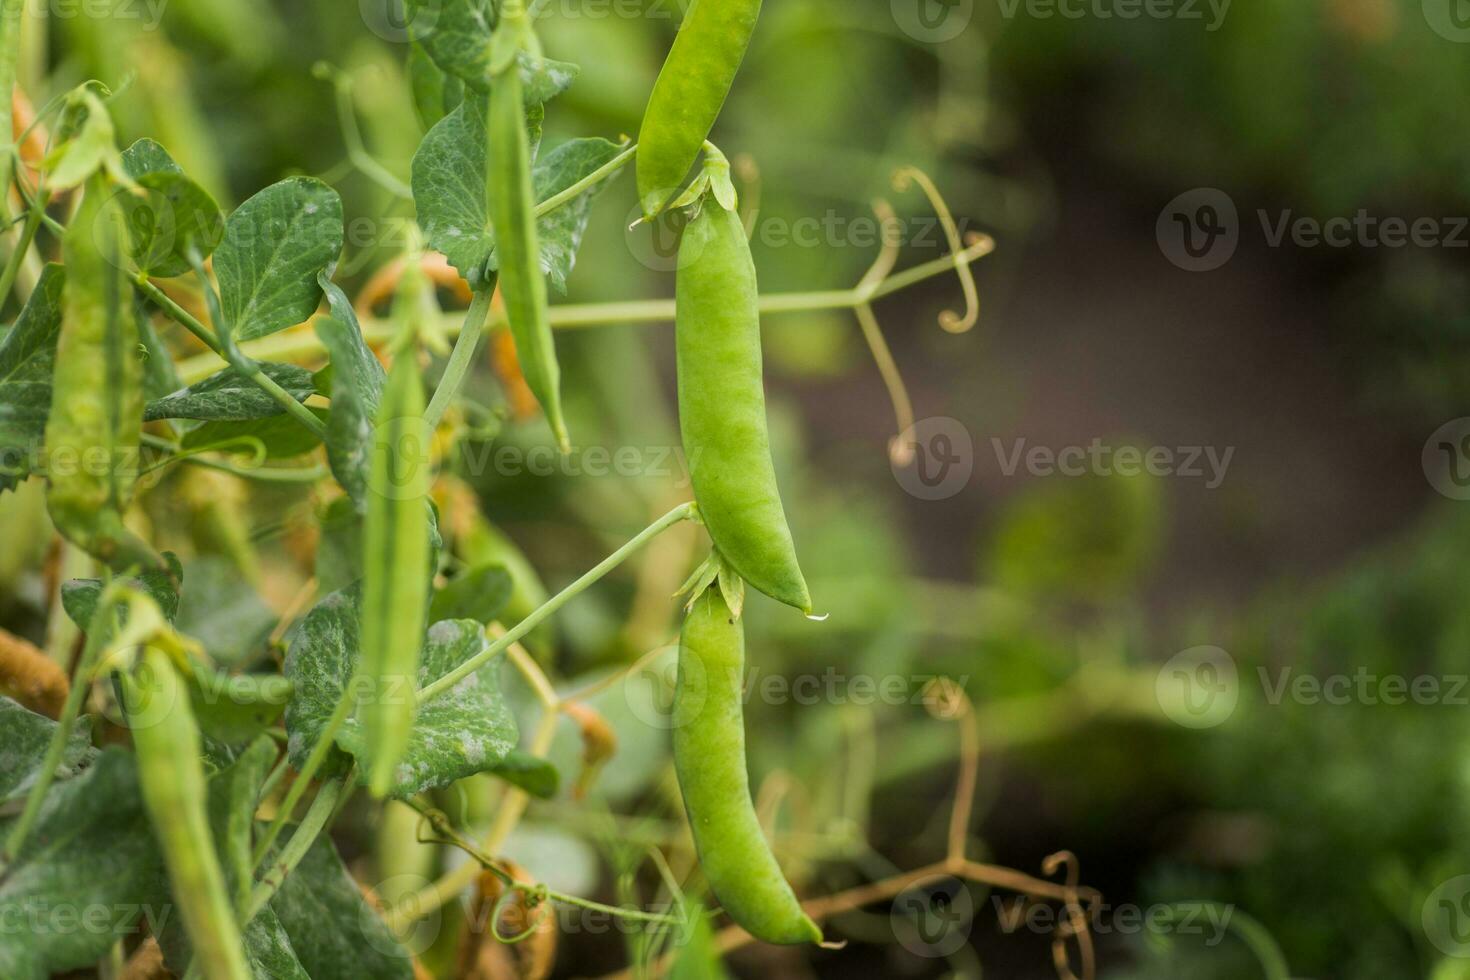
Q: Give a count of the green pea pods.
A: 7